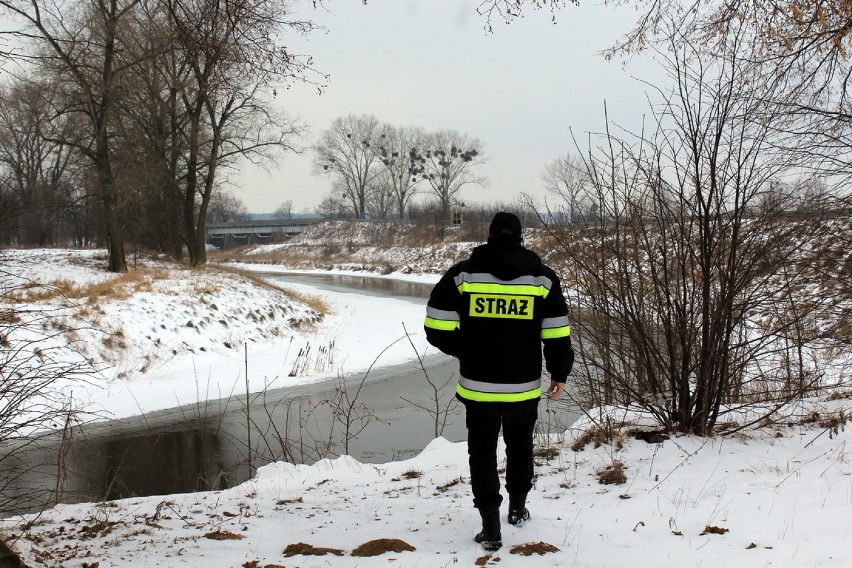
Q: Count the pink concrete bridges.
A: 0